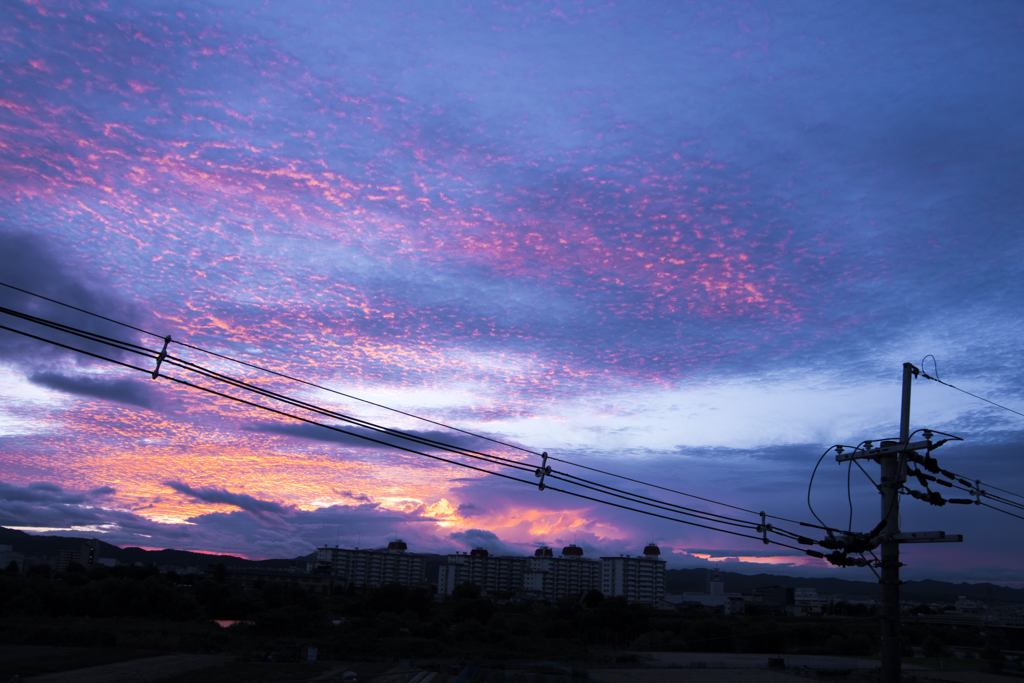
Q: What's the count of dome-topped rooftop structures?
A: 5